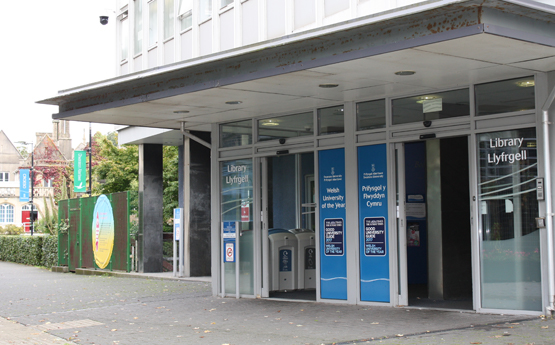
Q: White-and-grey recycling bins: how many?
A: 2